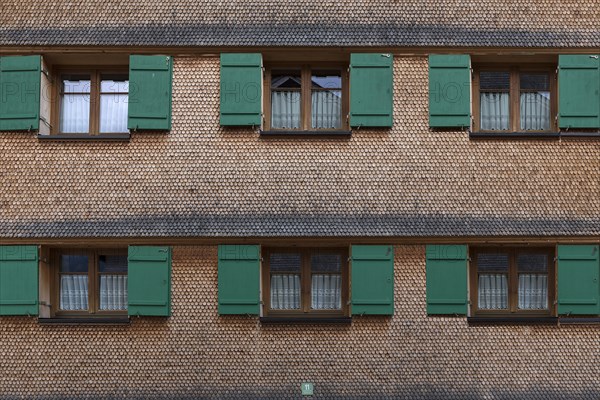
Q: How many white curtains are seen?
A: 12